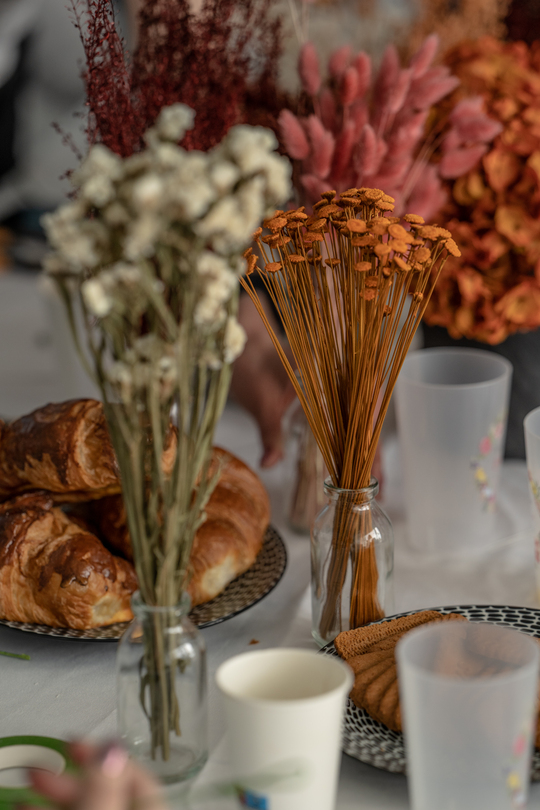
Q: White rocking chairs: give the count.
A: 0